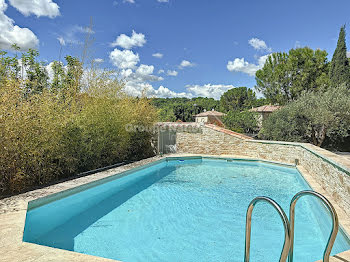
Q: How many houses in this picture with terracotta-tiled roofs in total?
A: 2